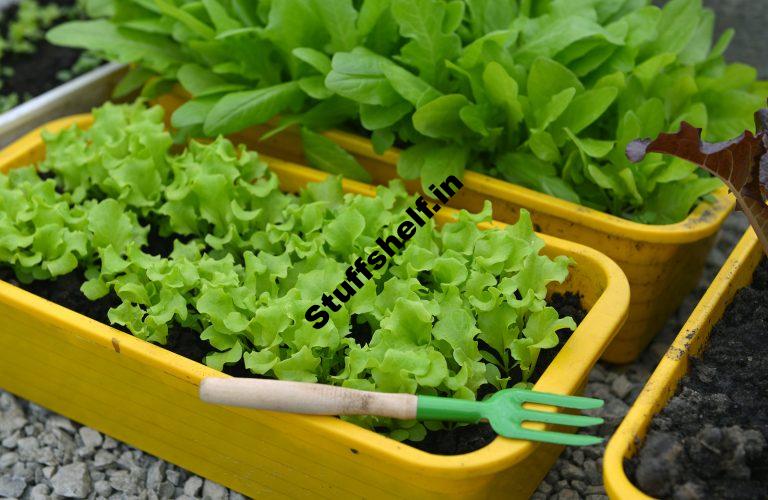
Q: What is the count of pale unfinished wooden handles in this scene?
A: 1